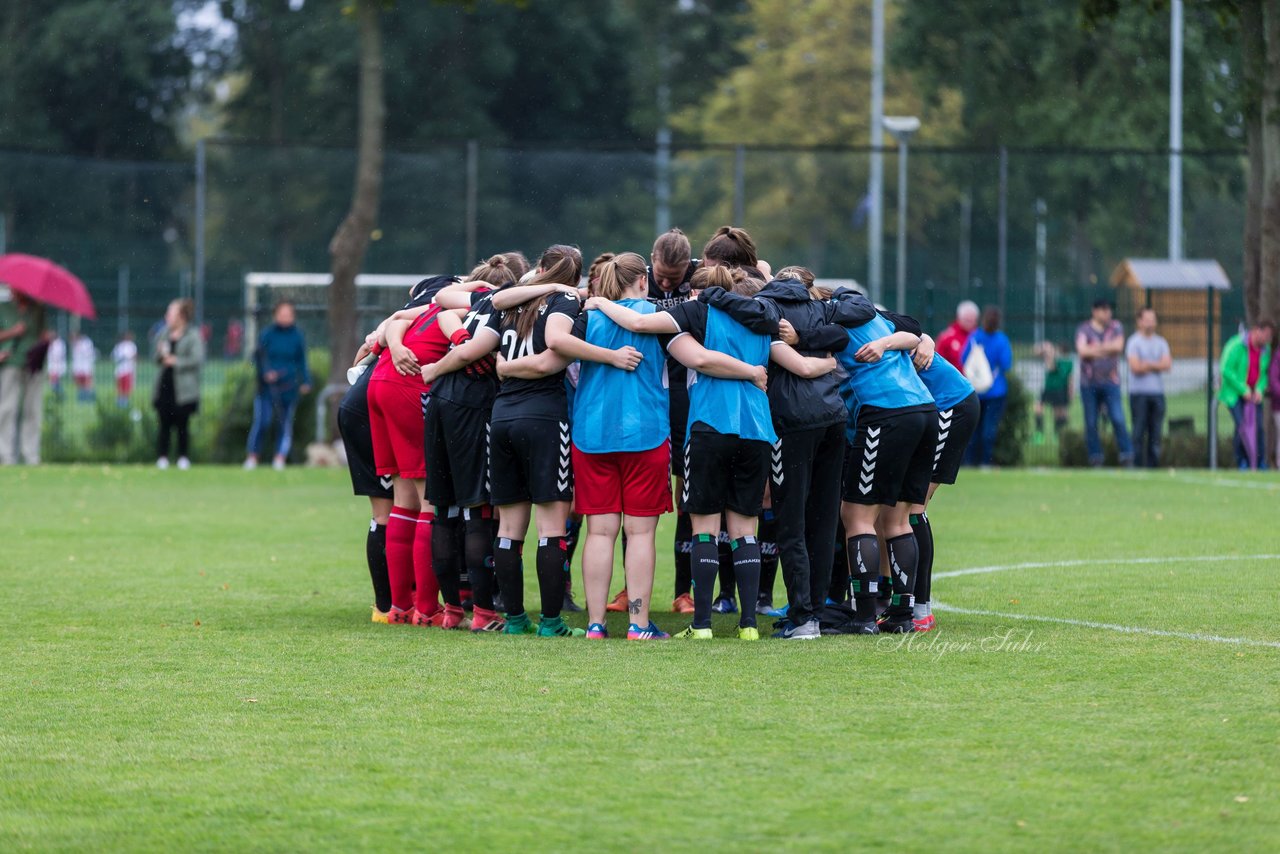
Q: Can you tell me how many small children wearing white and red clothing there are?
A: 3